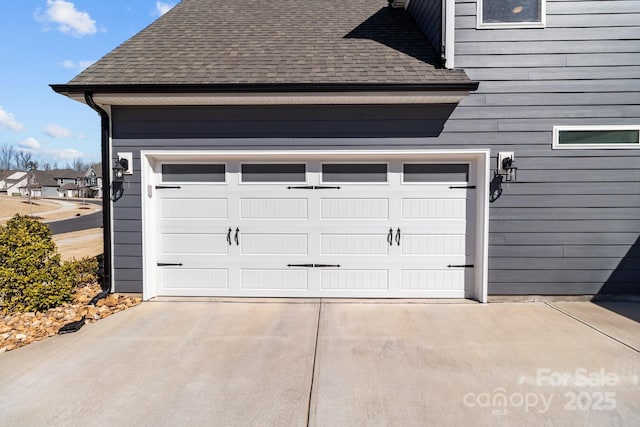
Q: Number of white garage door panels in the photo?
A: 12